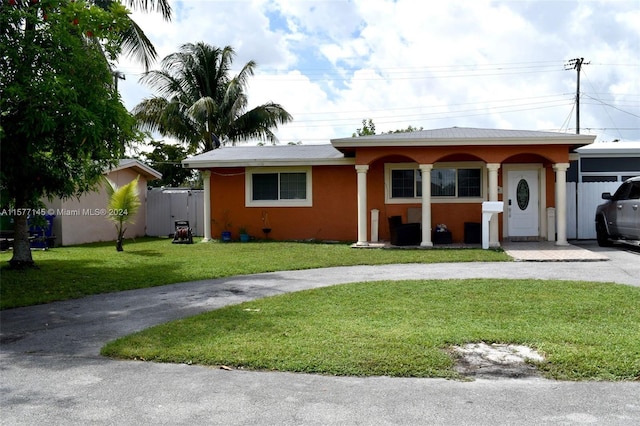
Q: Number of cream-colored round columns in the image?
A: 5